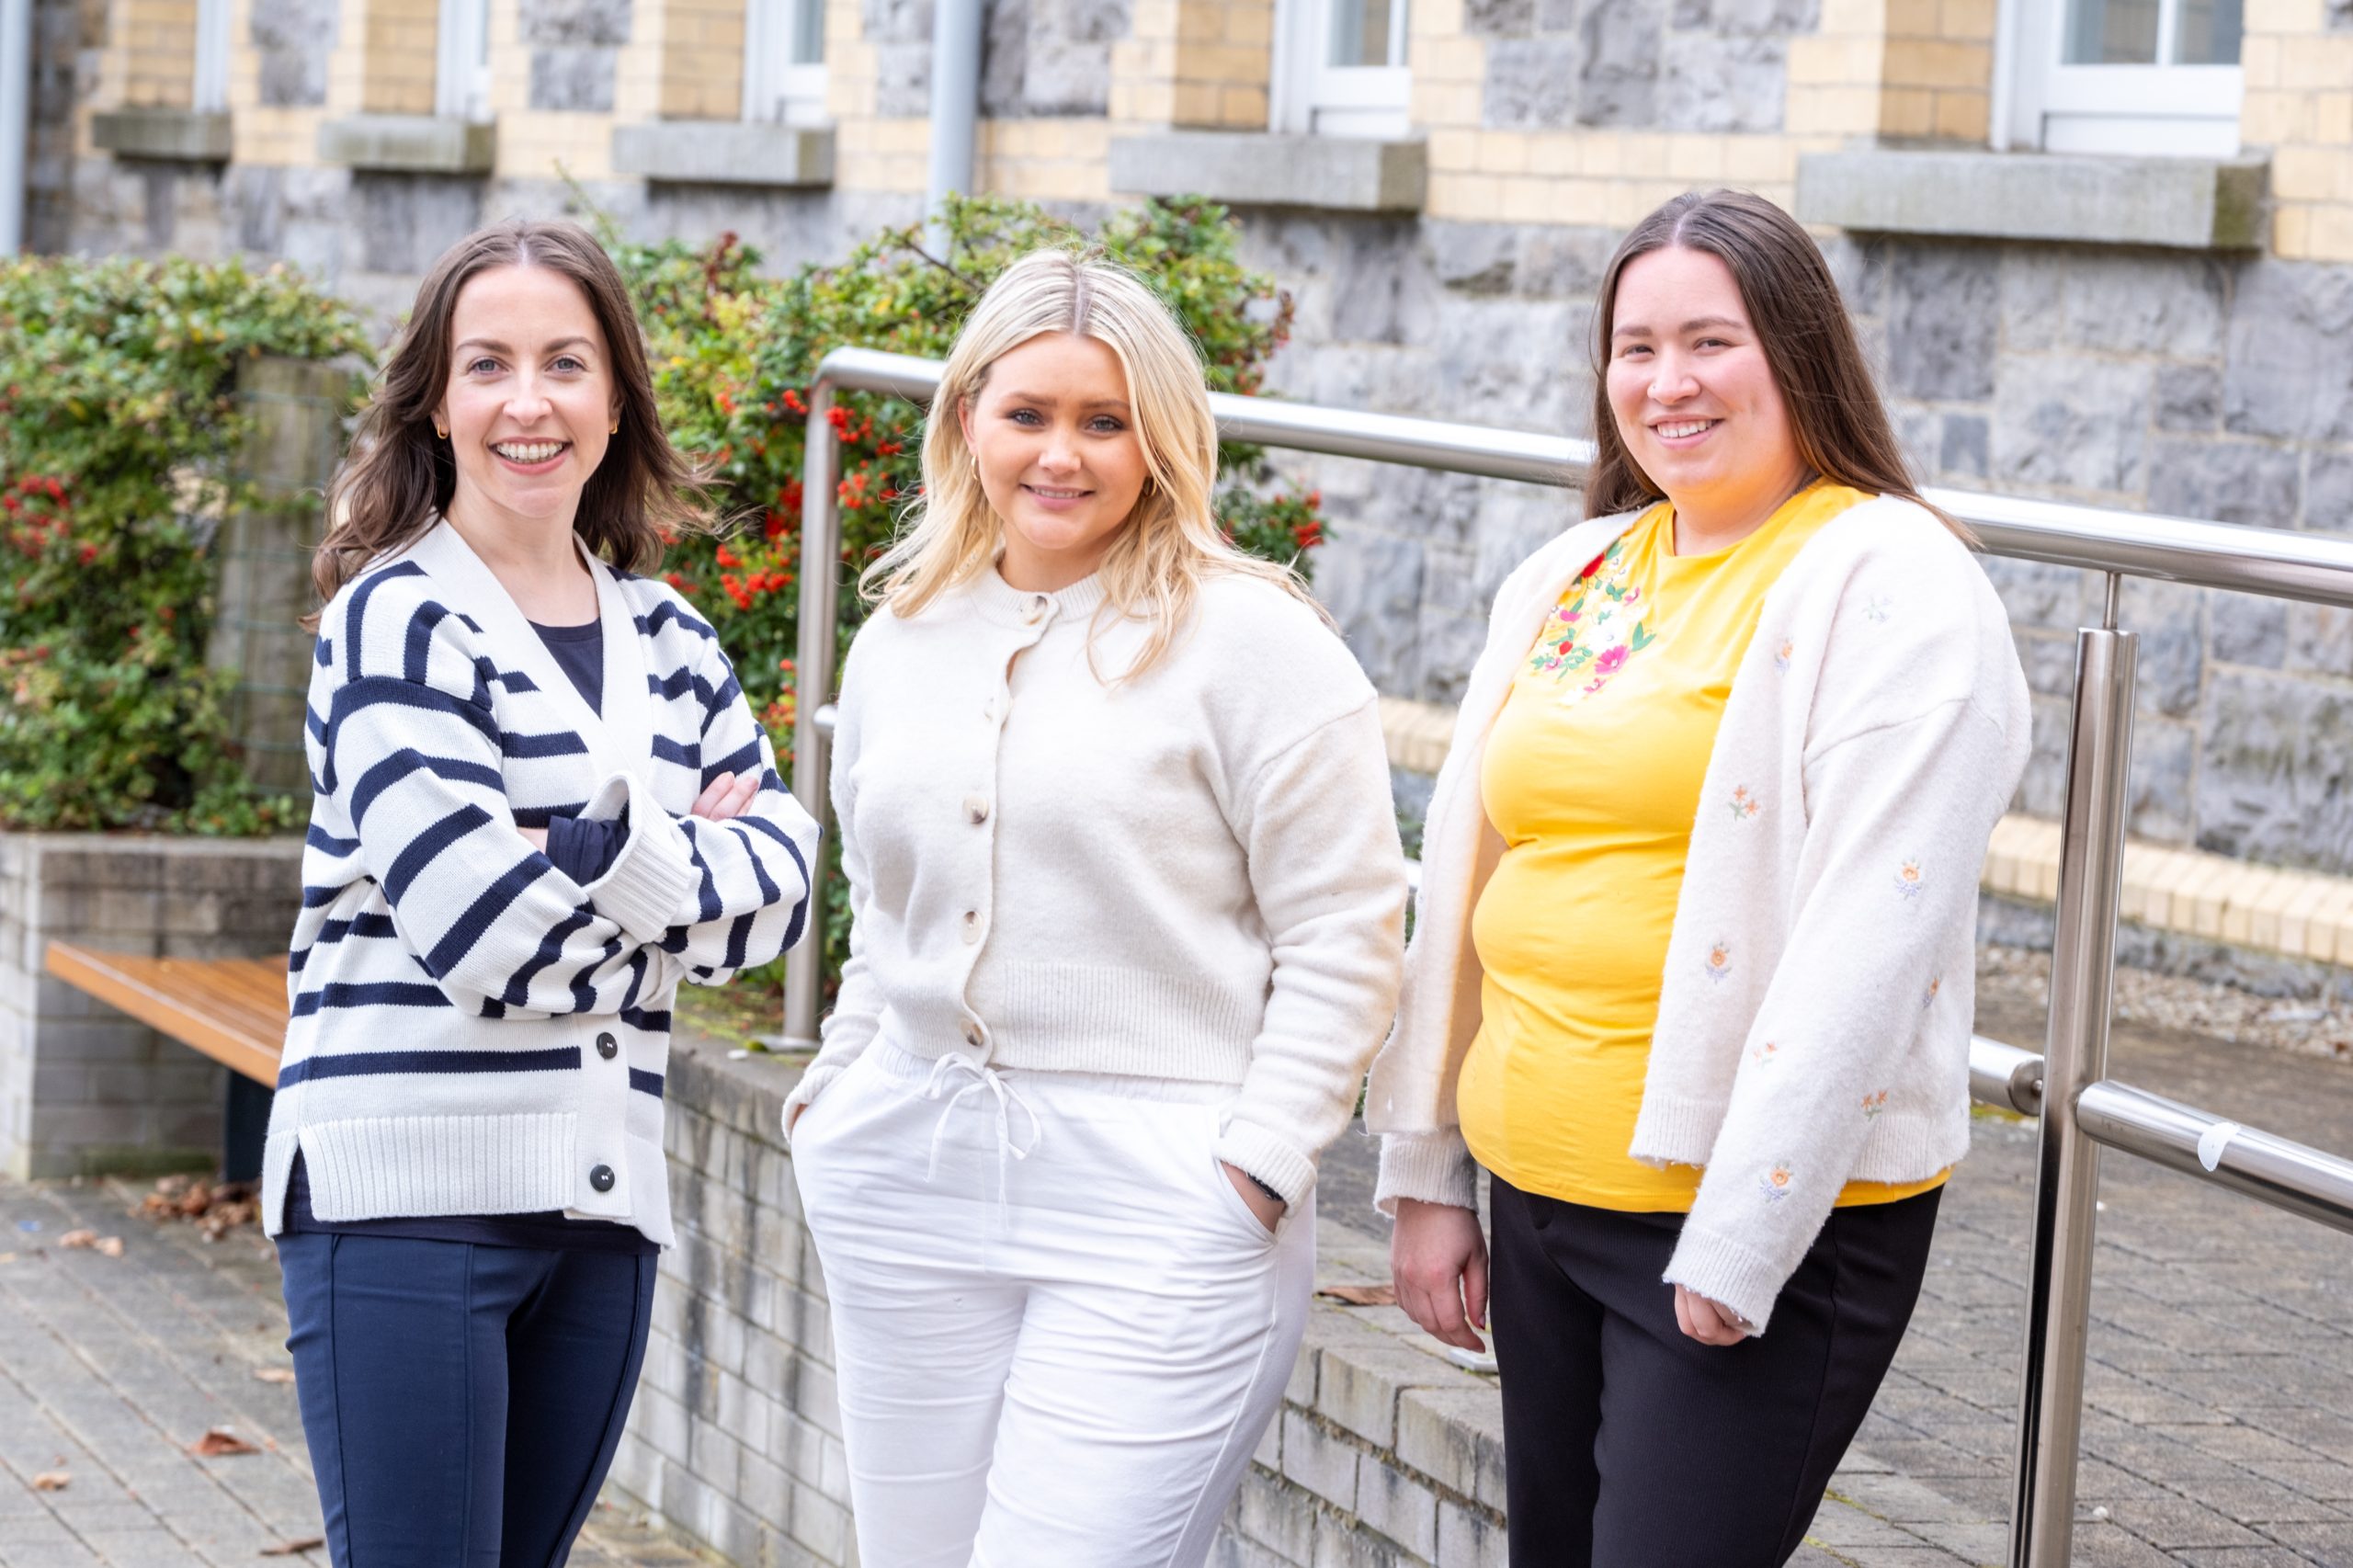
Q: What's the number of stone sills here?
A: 5